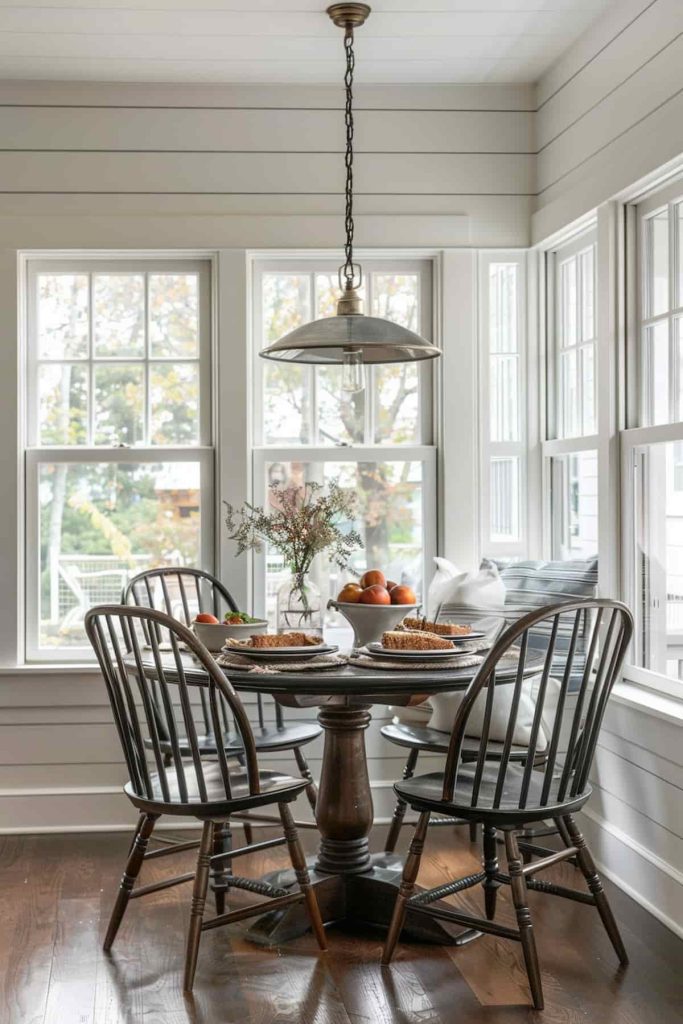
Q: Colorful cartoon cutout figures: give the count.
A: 0